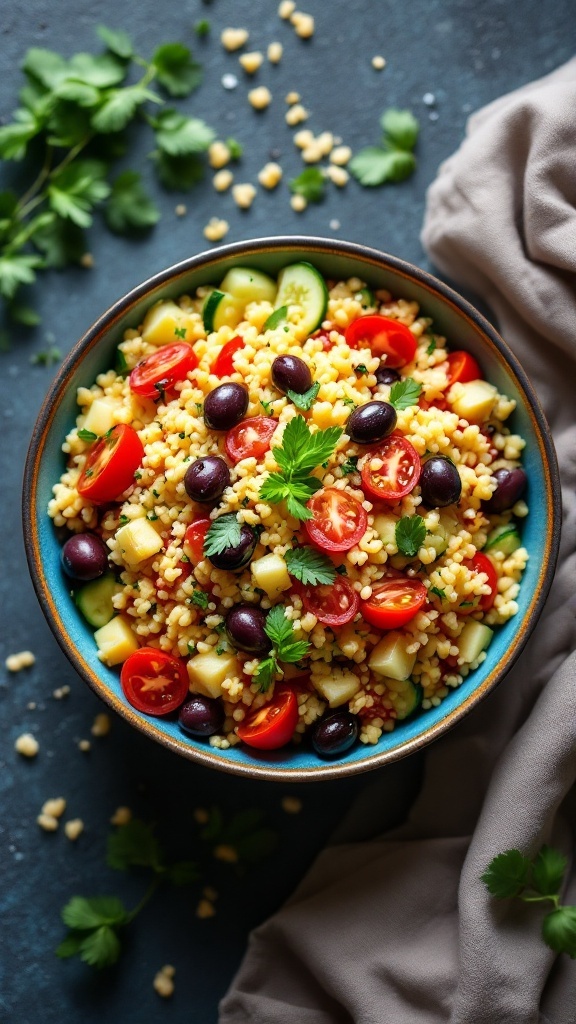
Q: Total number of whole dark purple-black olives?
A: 11